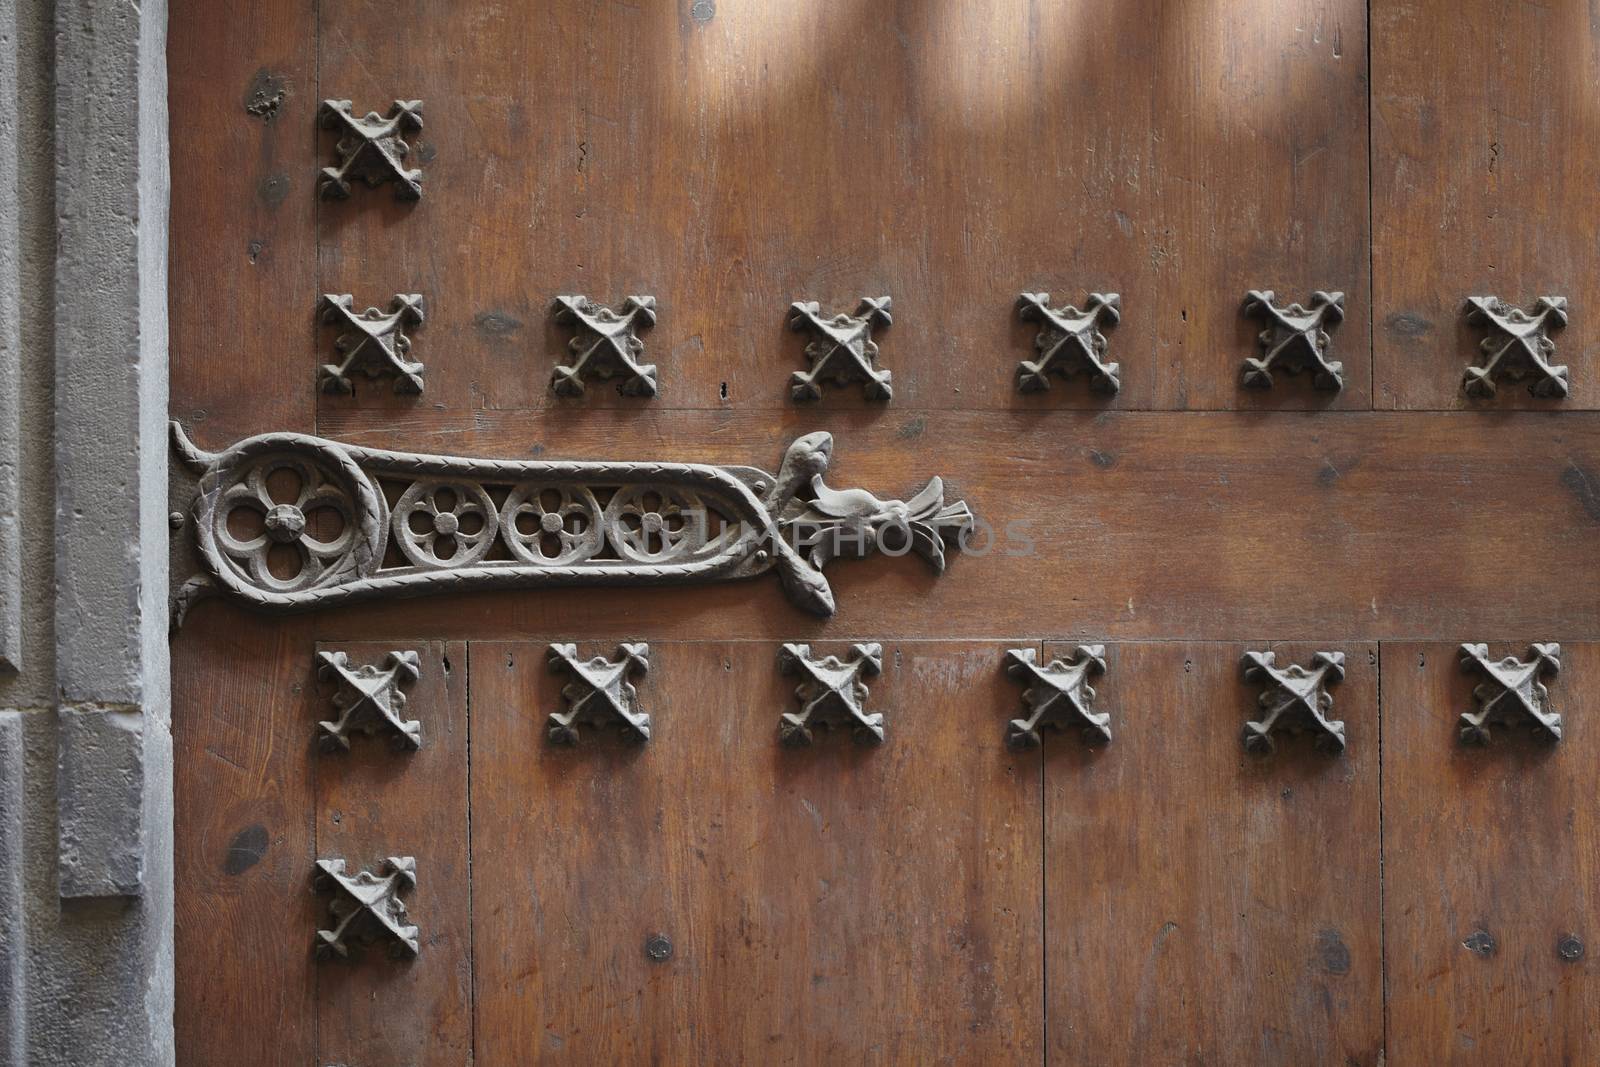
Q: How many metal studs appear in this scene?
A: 14